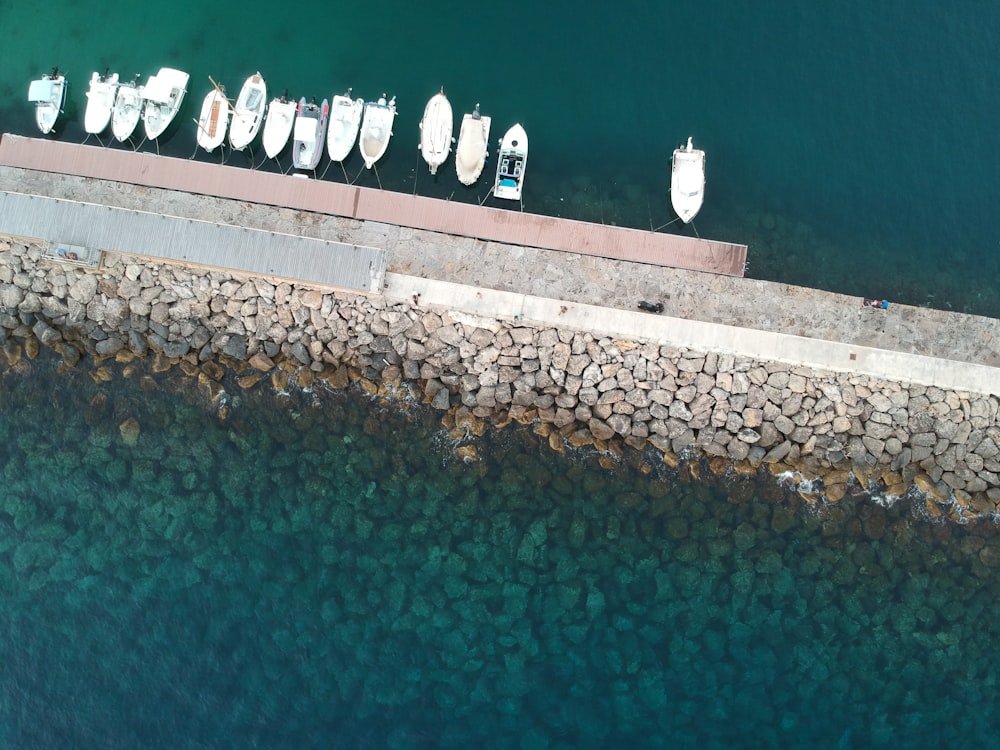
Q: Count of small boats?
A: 14